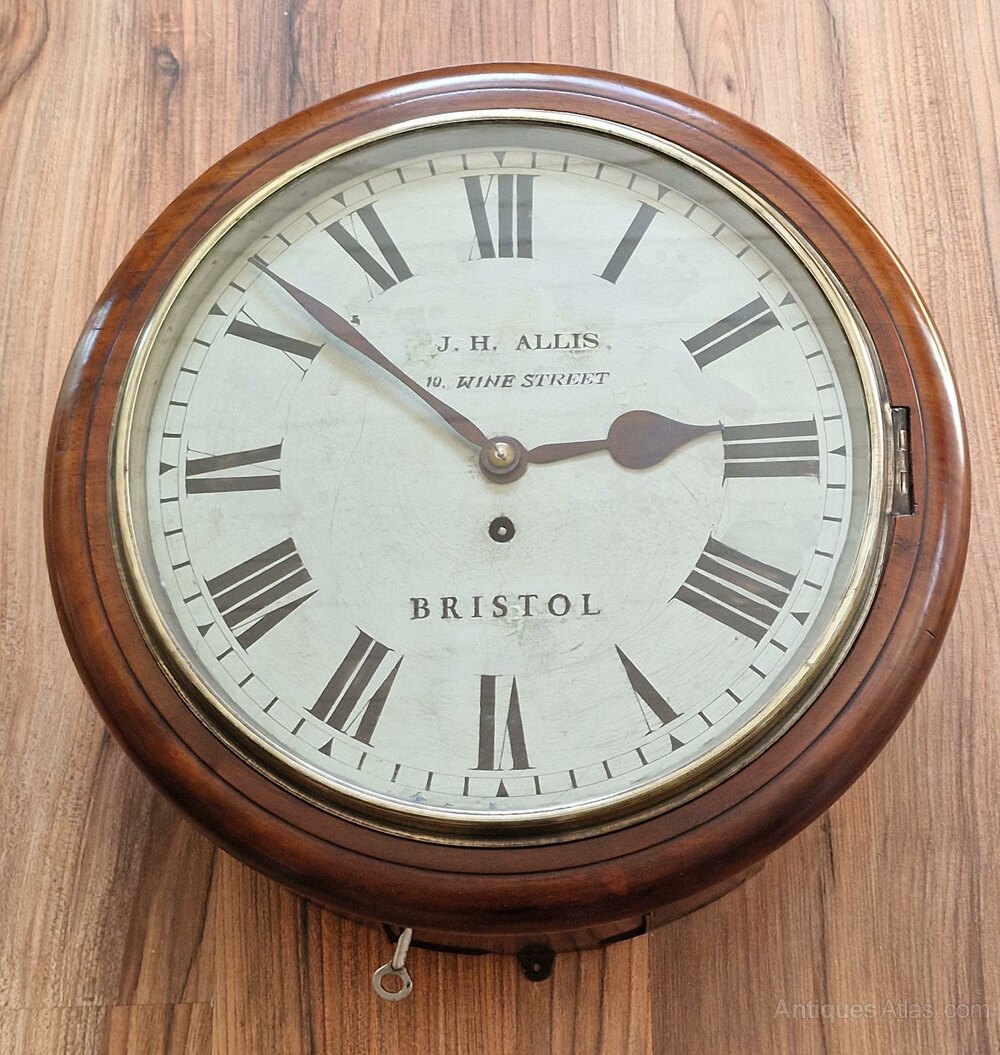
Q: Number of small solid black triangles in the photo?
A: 12